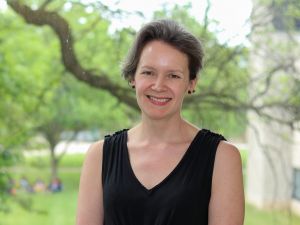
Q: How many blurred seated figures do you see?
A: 4